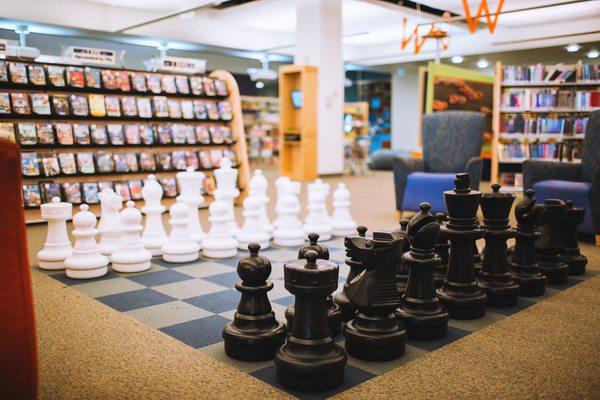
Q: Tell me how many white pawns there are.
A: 8